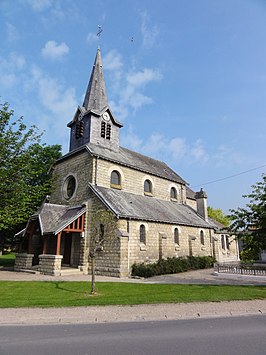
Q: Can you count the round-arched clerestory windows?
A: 3